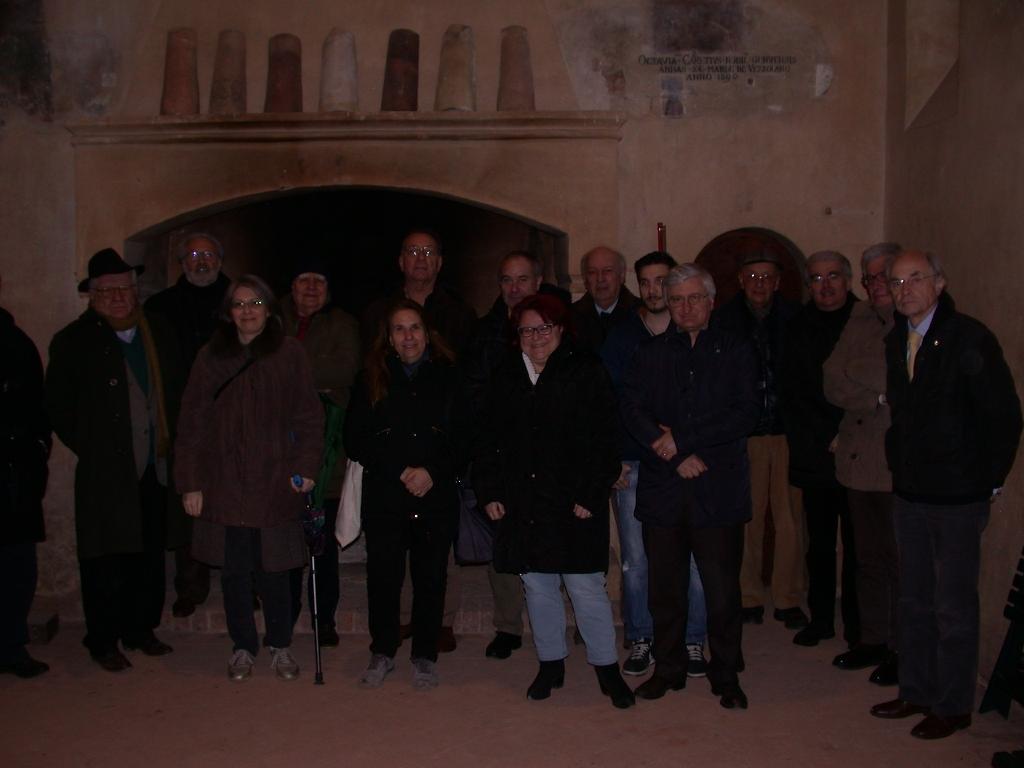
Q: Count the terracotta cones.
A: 7